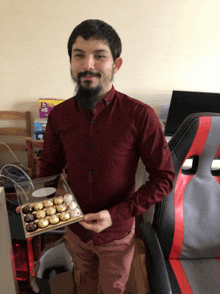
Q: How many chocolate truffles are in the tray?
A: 15